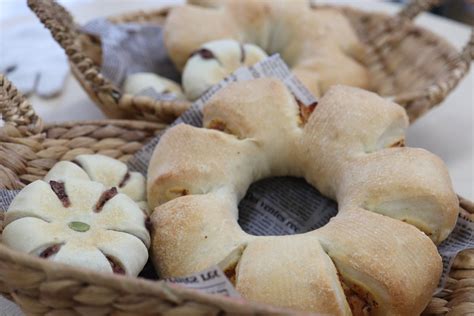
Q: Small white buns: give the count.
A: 4